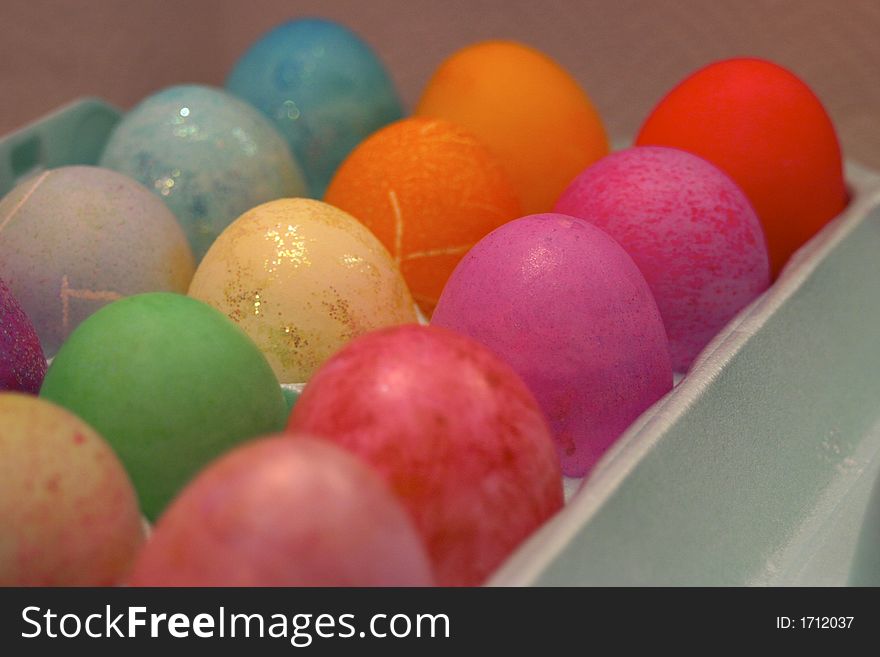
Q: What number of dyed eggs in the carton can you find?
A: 14